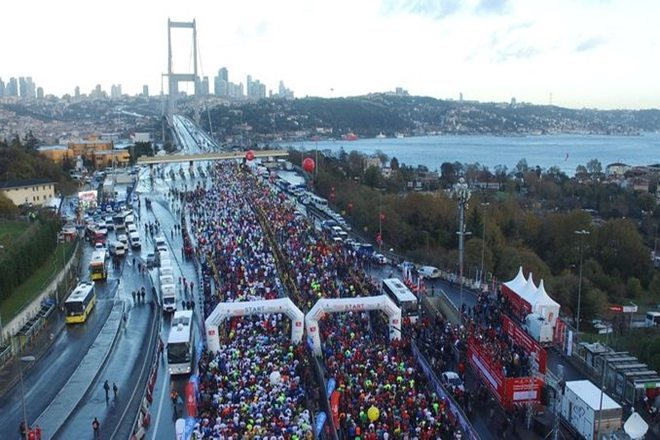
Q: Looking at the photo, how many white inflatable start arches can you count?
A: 2